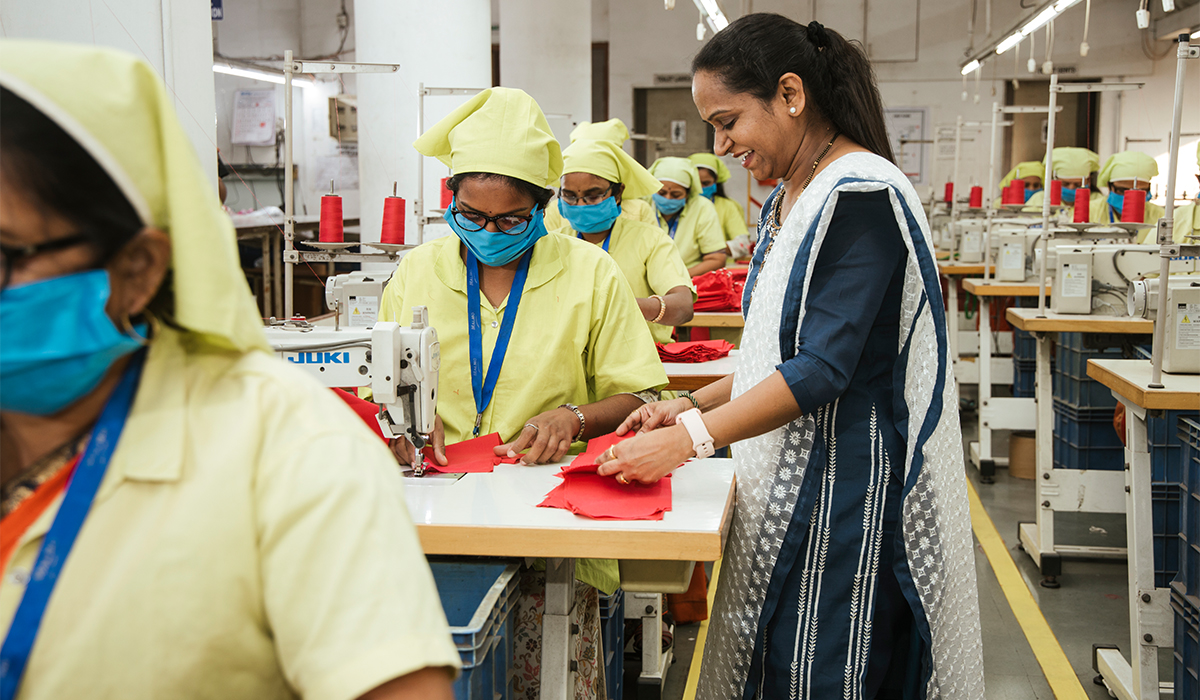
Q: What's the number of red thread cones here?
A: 10